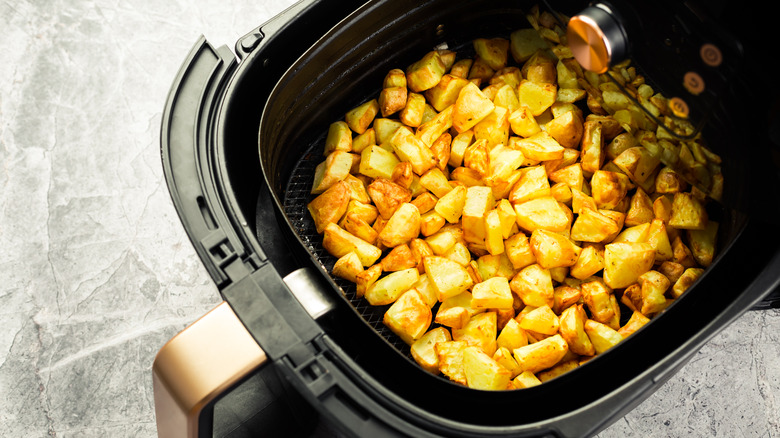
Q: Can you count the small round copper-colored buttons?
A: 3